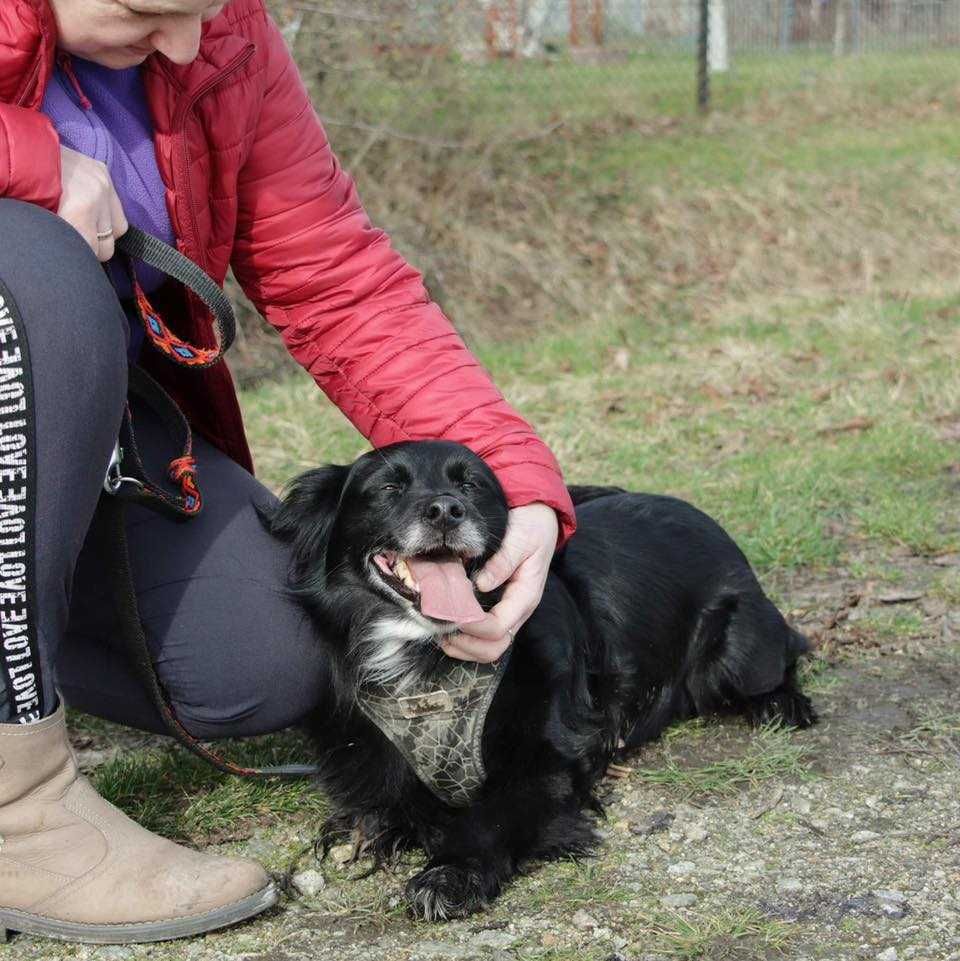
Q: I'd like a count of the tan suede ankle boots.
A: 1